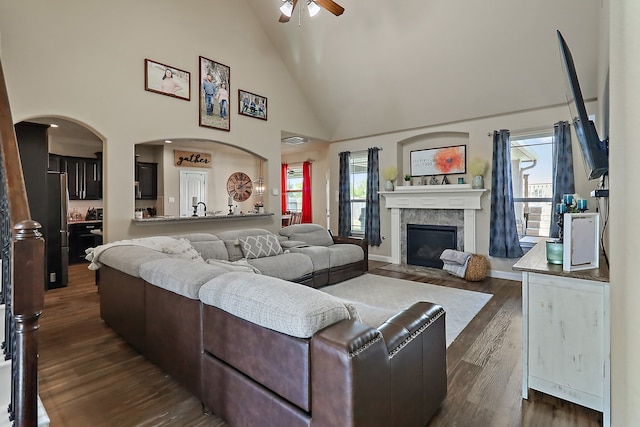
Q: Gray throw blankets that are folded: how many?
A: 1